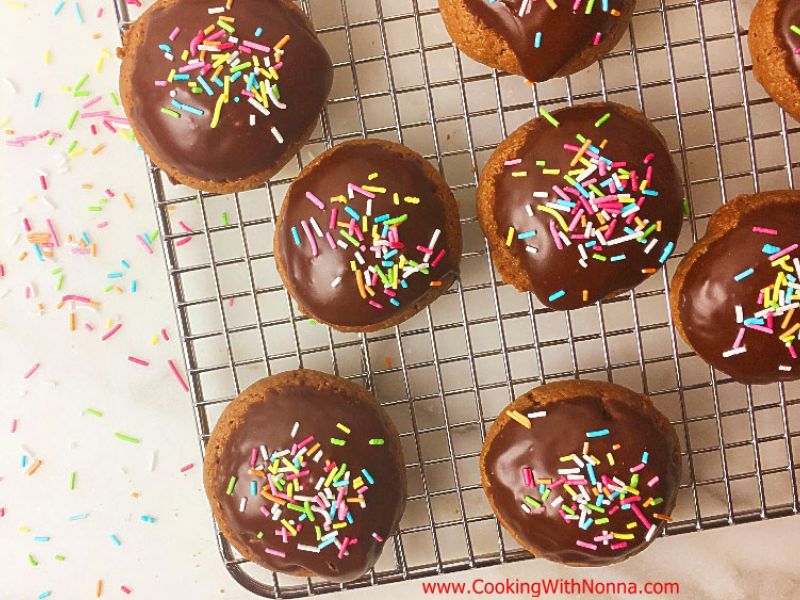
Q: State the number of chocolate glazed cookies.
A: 8